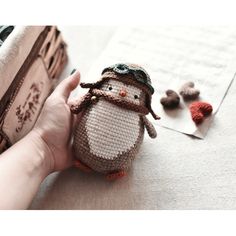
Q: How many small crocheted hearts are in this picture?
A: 3